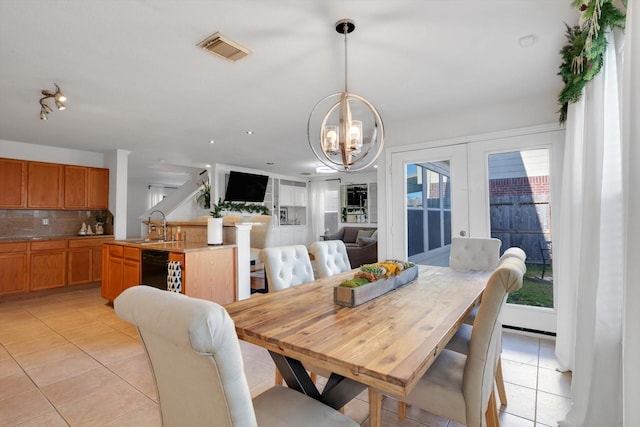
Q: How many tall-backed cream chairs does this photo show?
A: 6